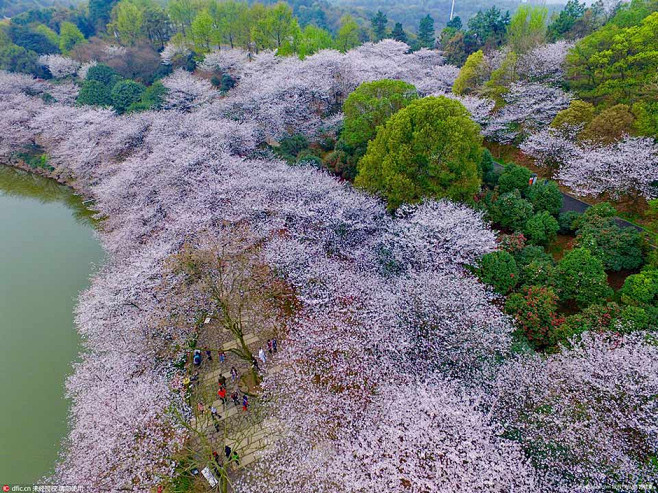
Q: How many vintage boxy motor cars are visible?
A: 0